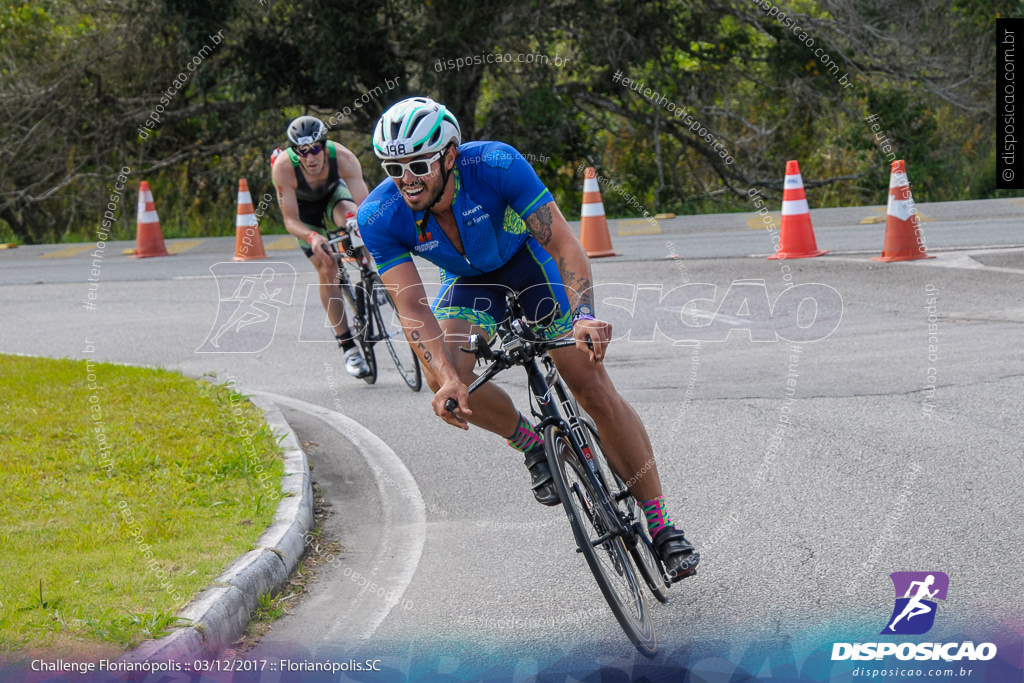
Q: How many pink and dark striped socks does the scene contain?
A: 2